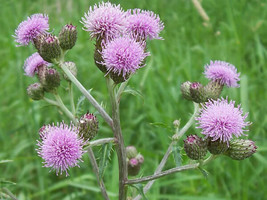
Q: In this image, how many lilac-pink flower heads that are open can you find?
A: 8